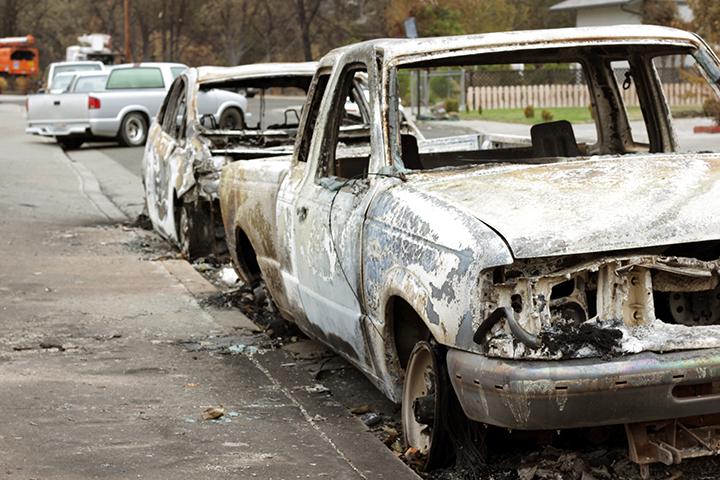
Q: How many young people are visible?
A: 0